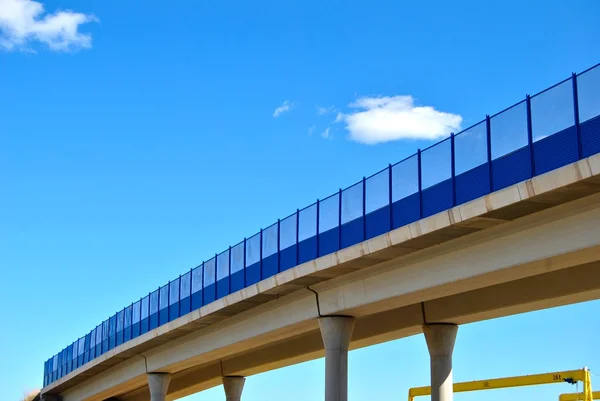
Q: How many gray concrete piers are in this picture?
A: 4